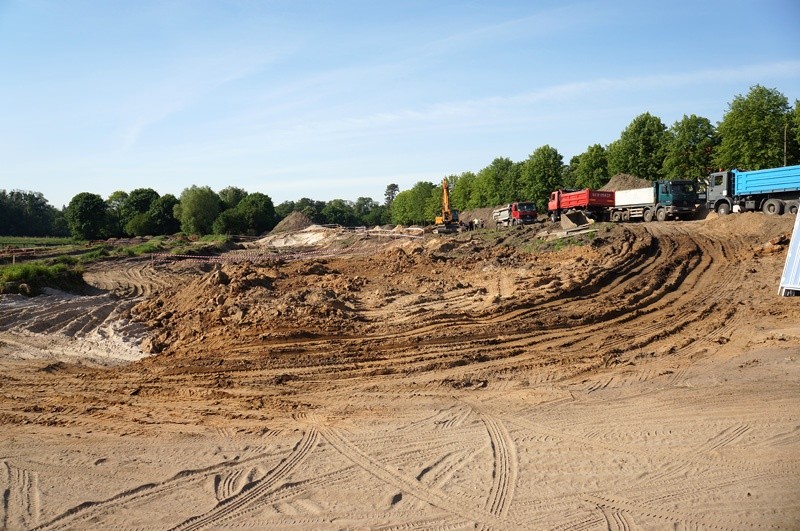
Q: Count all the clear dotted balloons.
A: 0